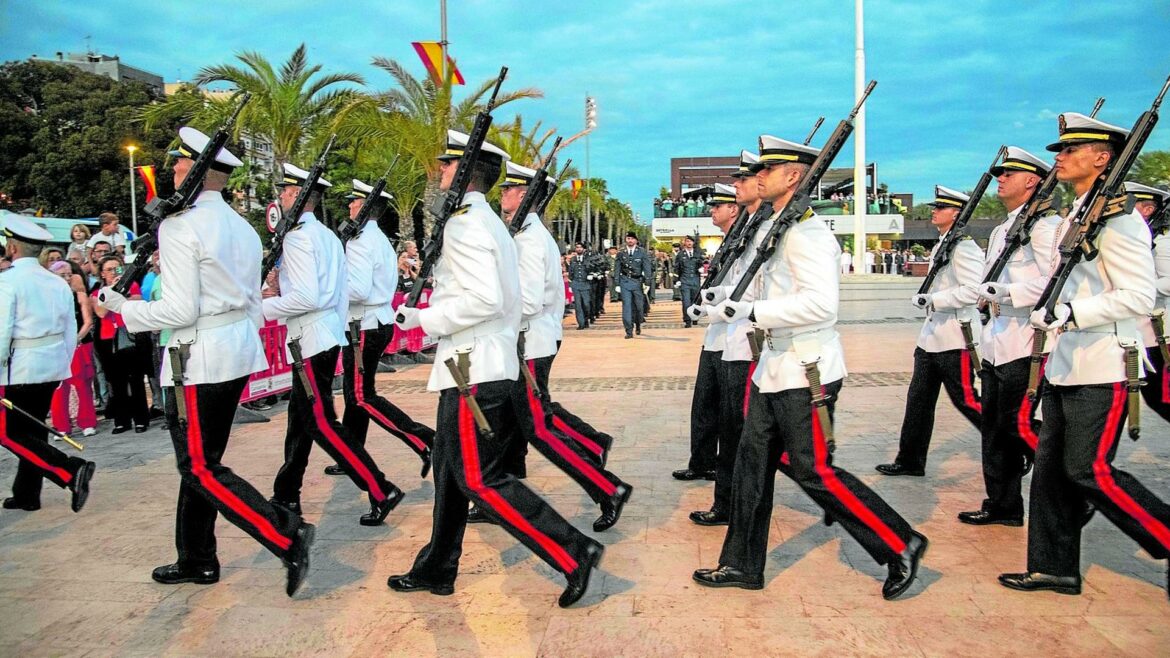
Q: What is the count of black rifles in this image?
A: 13